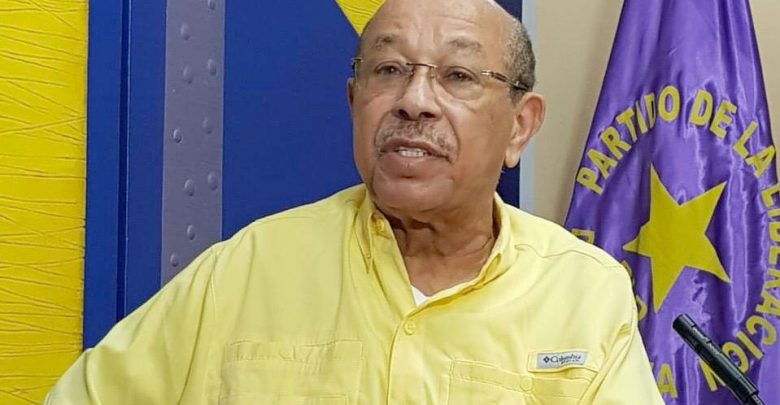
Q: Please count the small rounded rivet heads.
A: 10